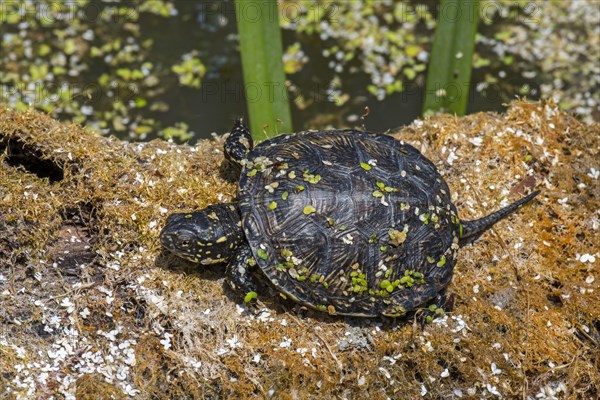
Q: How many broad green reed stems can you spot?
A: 2